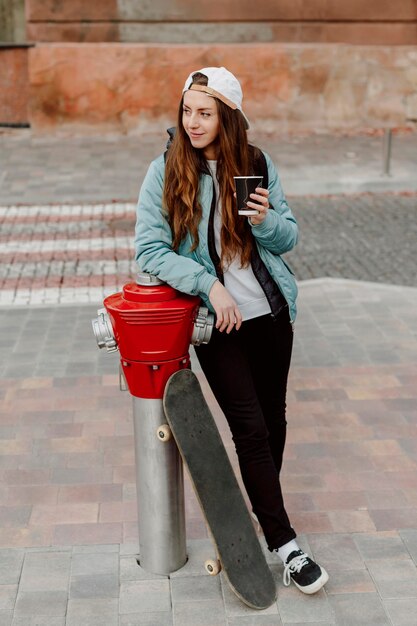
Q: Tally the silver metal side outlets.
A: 2